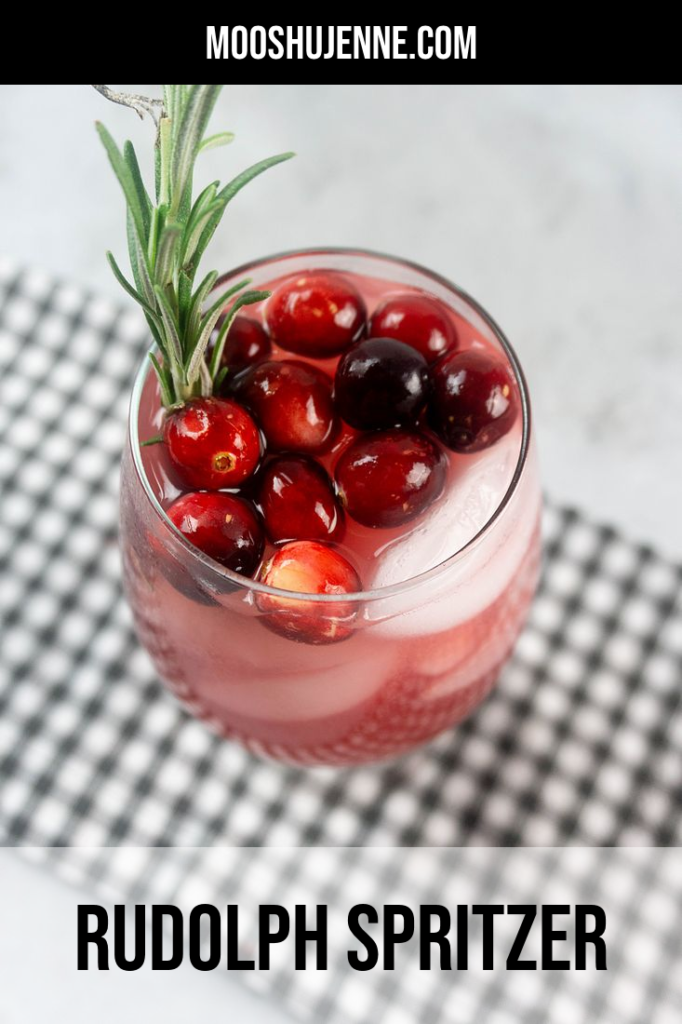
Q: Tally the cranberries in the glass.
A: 11